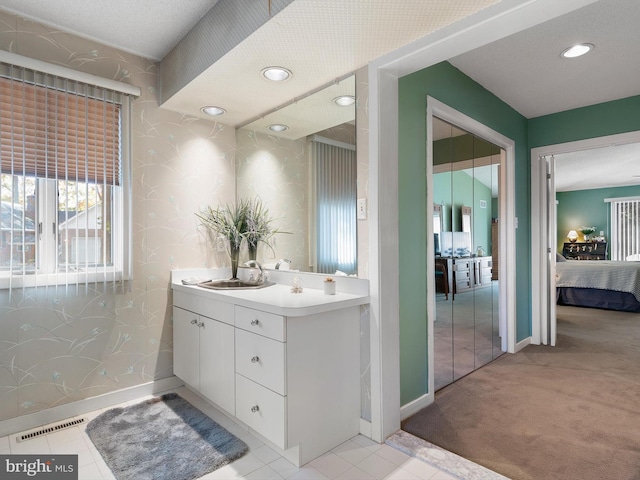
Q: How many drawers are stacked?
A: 3